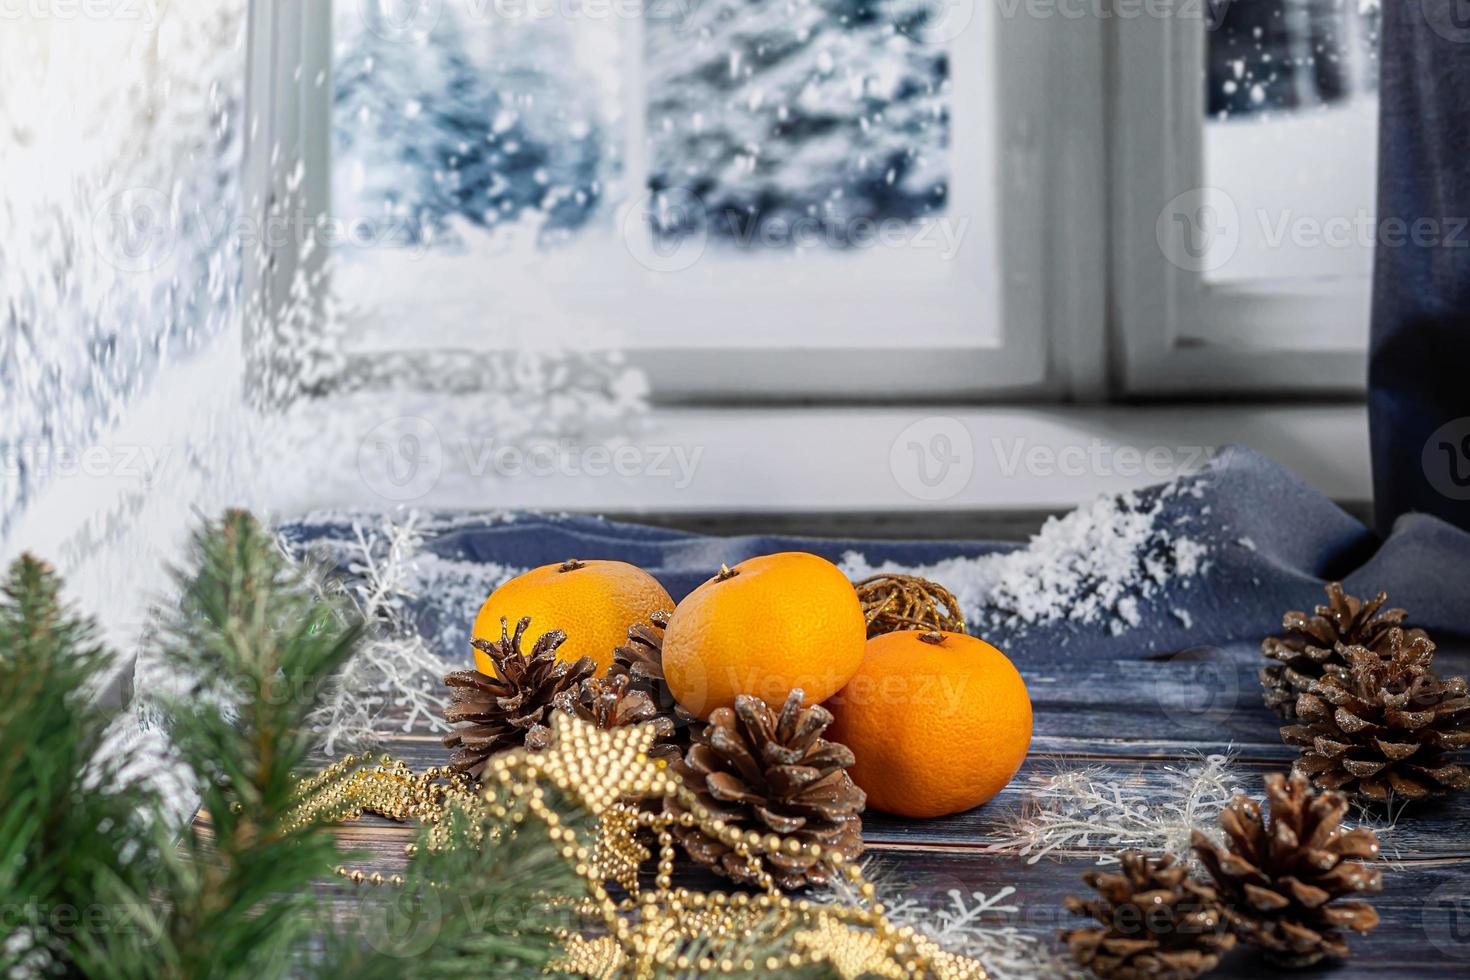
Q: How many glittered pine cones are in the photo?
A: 8